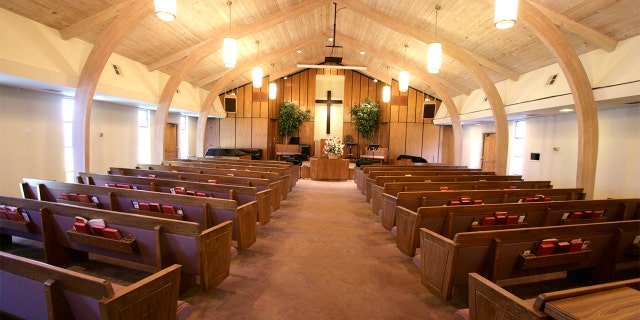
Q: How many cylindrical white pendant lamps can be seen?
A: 8